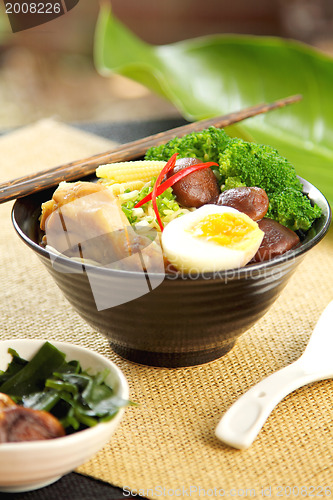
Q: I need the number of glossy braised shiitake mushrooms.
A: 3